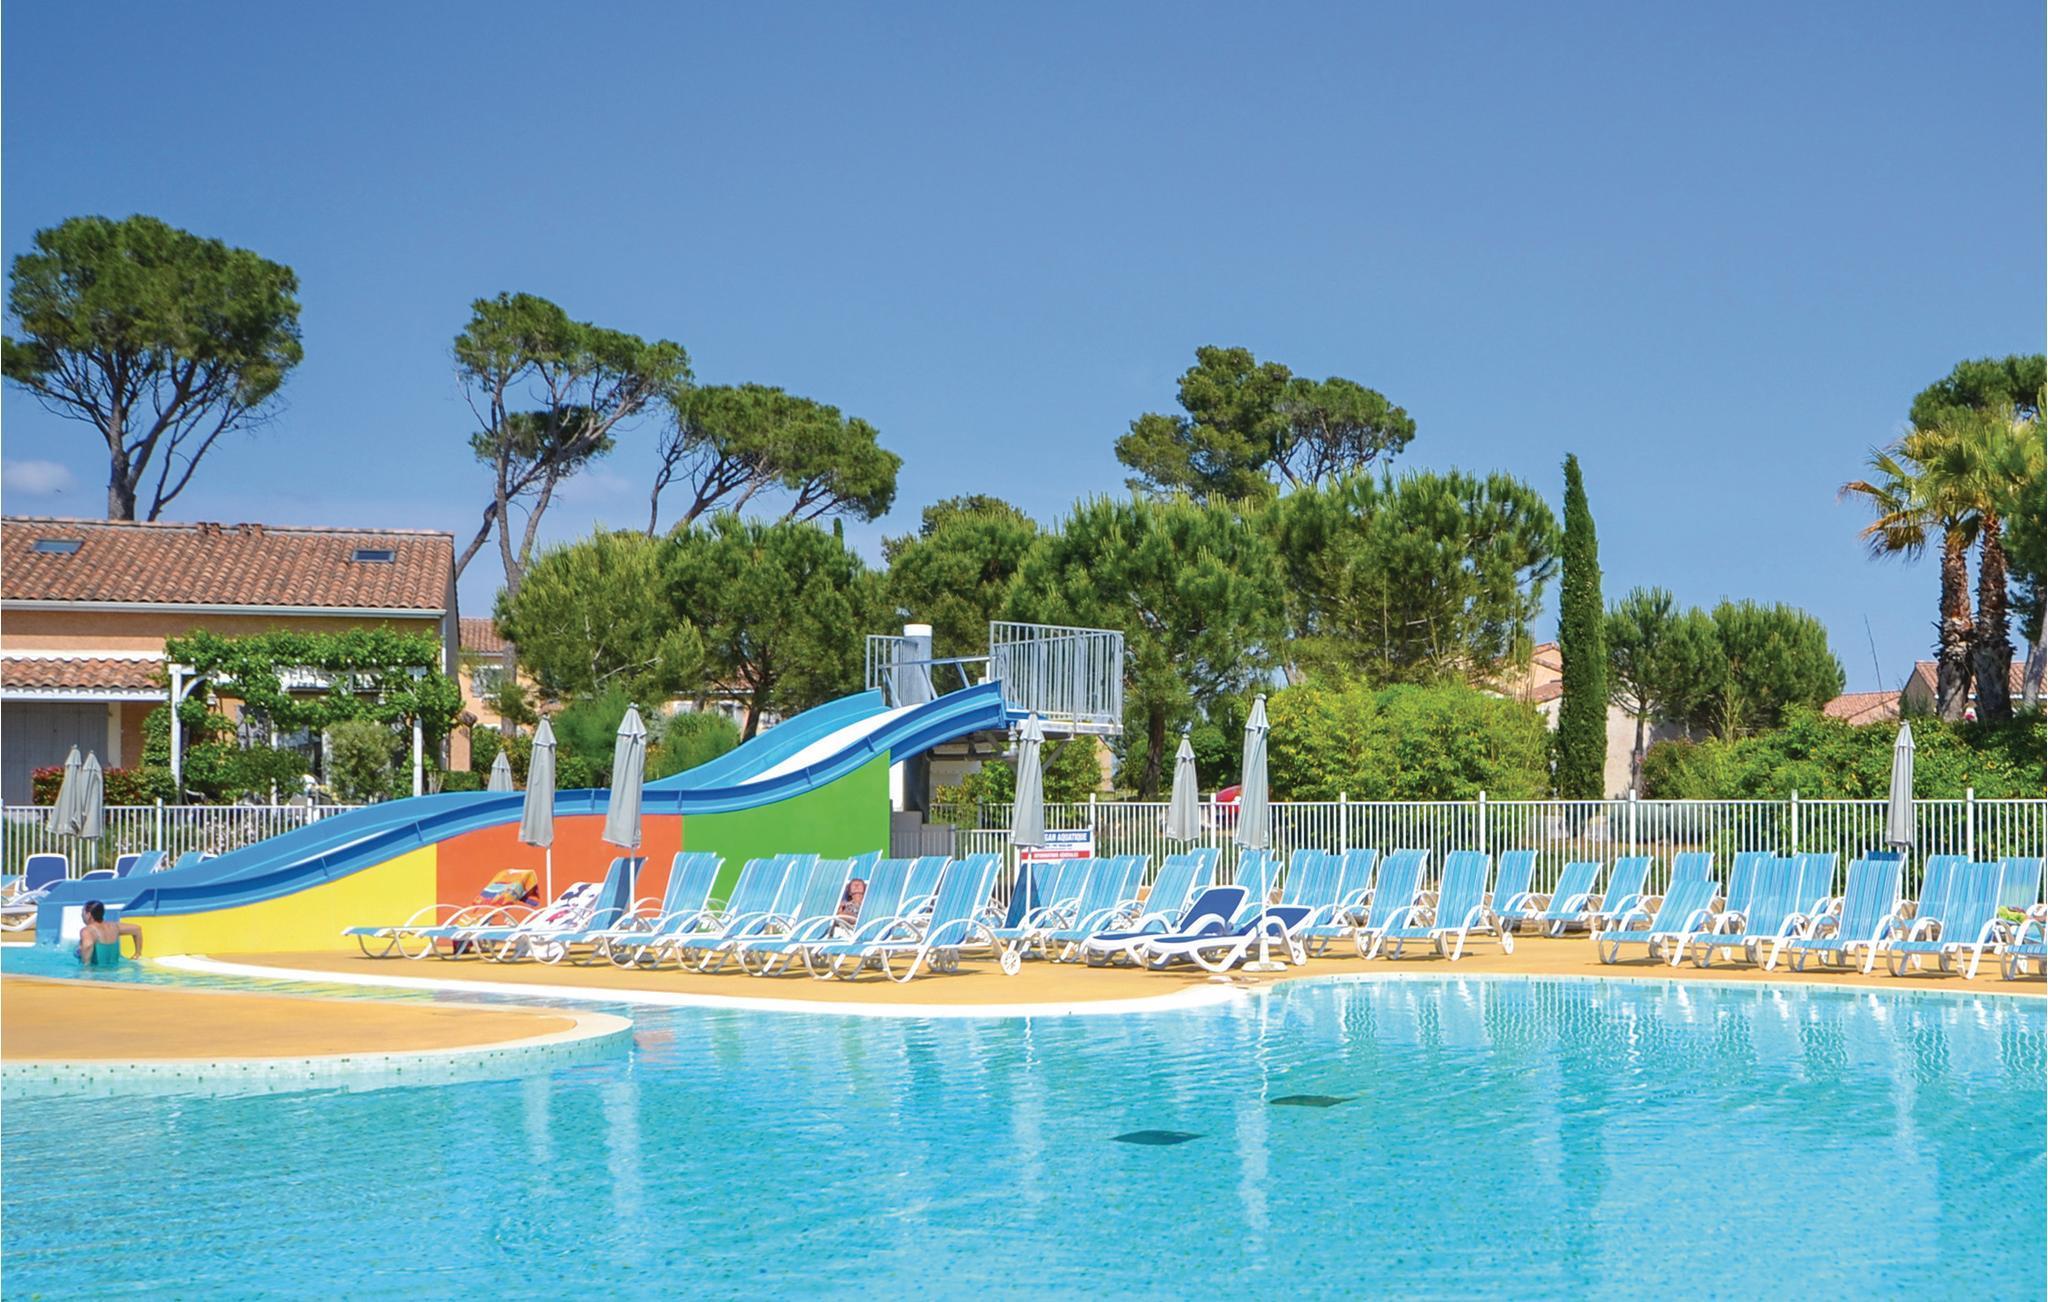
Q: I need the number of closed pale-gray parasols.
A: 9